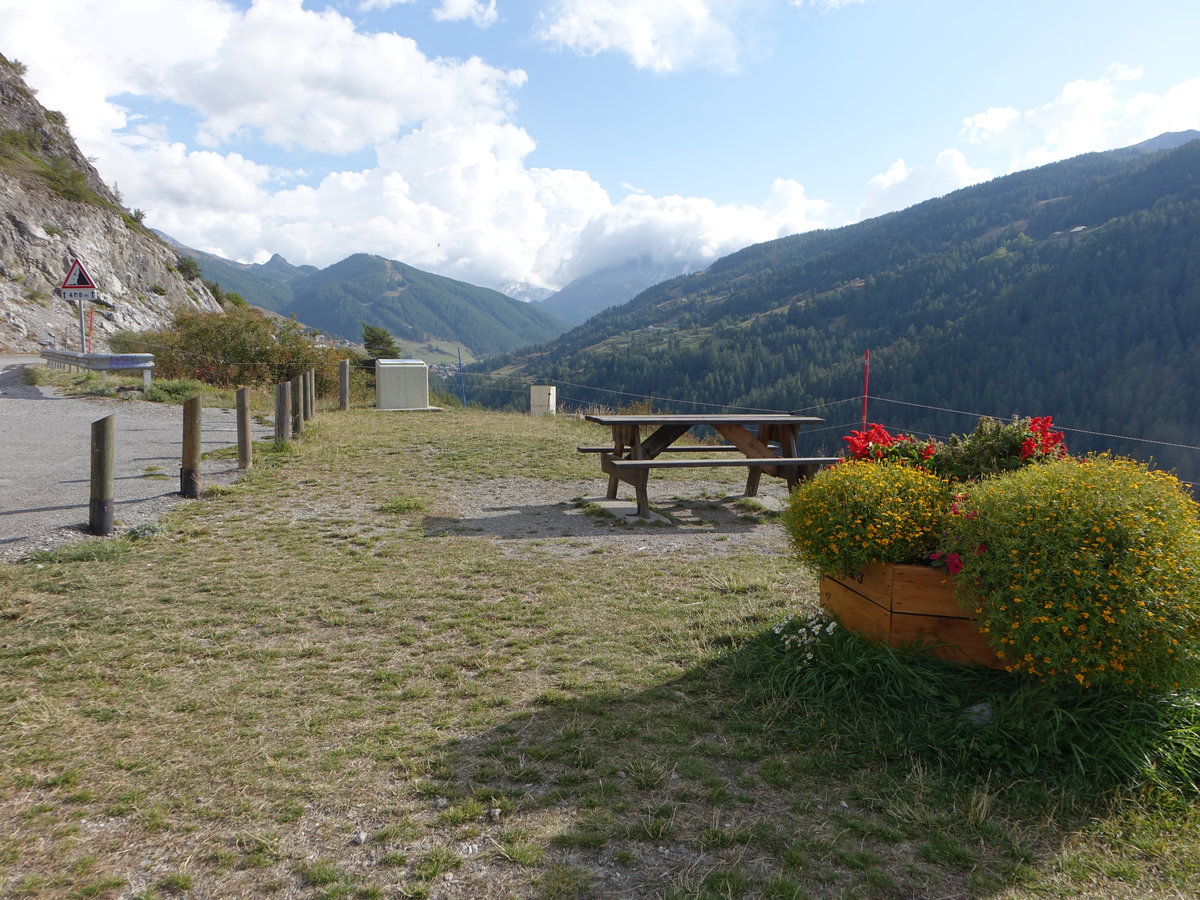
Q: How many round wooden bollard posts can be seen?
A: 8